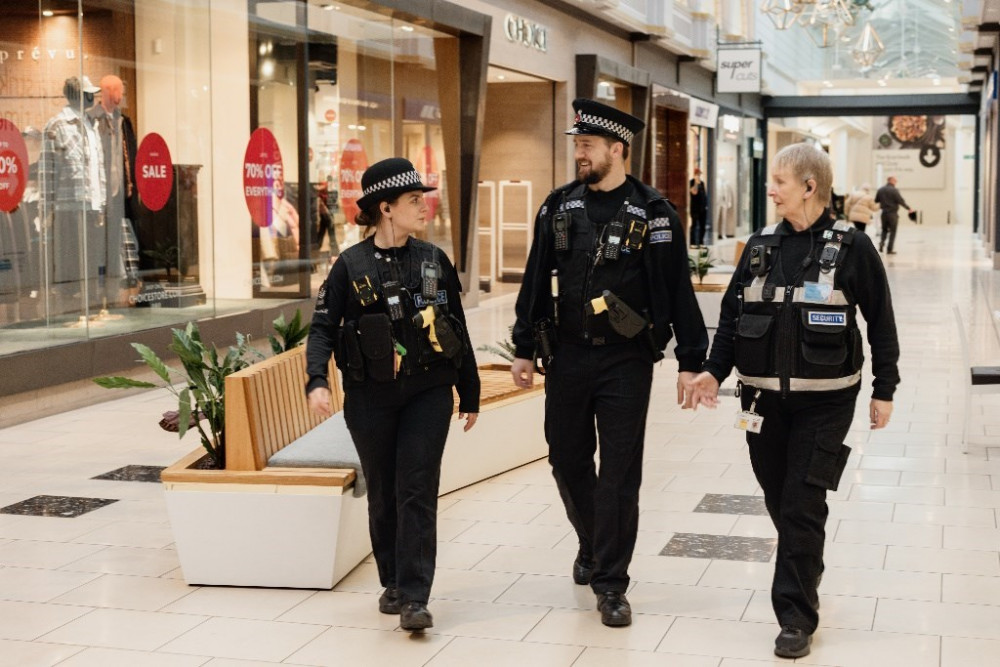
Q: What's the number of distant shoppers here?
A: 3